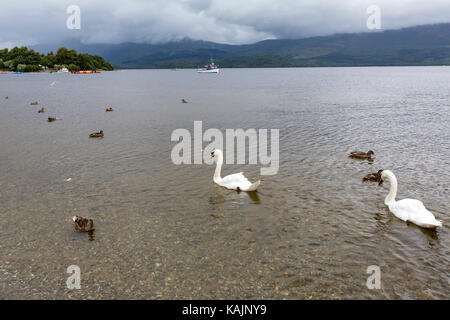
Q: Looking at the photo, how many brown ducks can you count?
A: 10